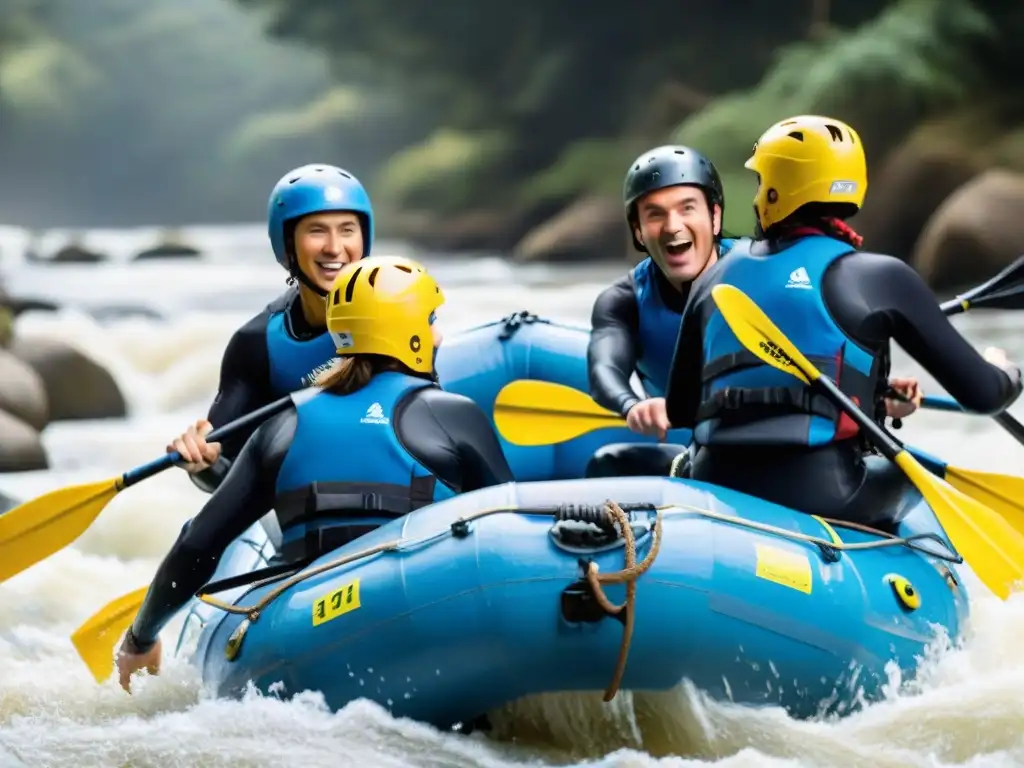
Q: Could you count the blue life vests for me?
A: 4